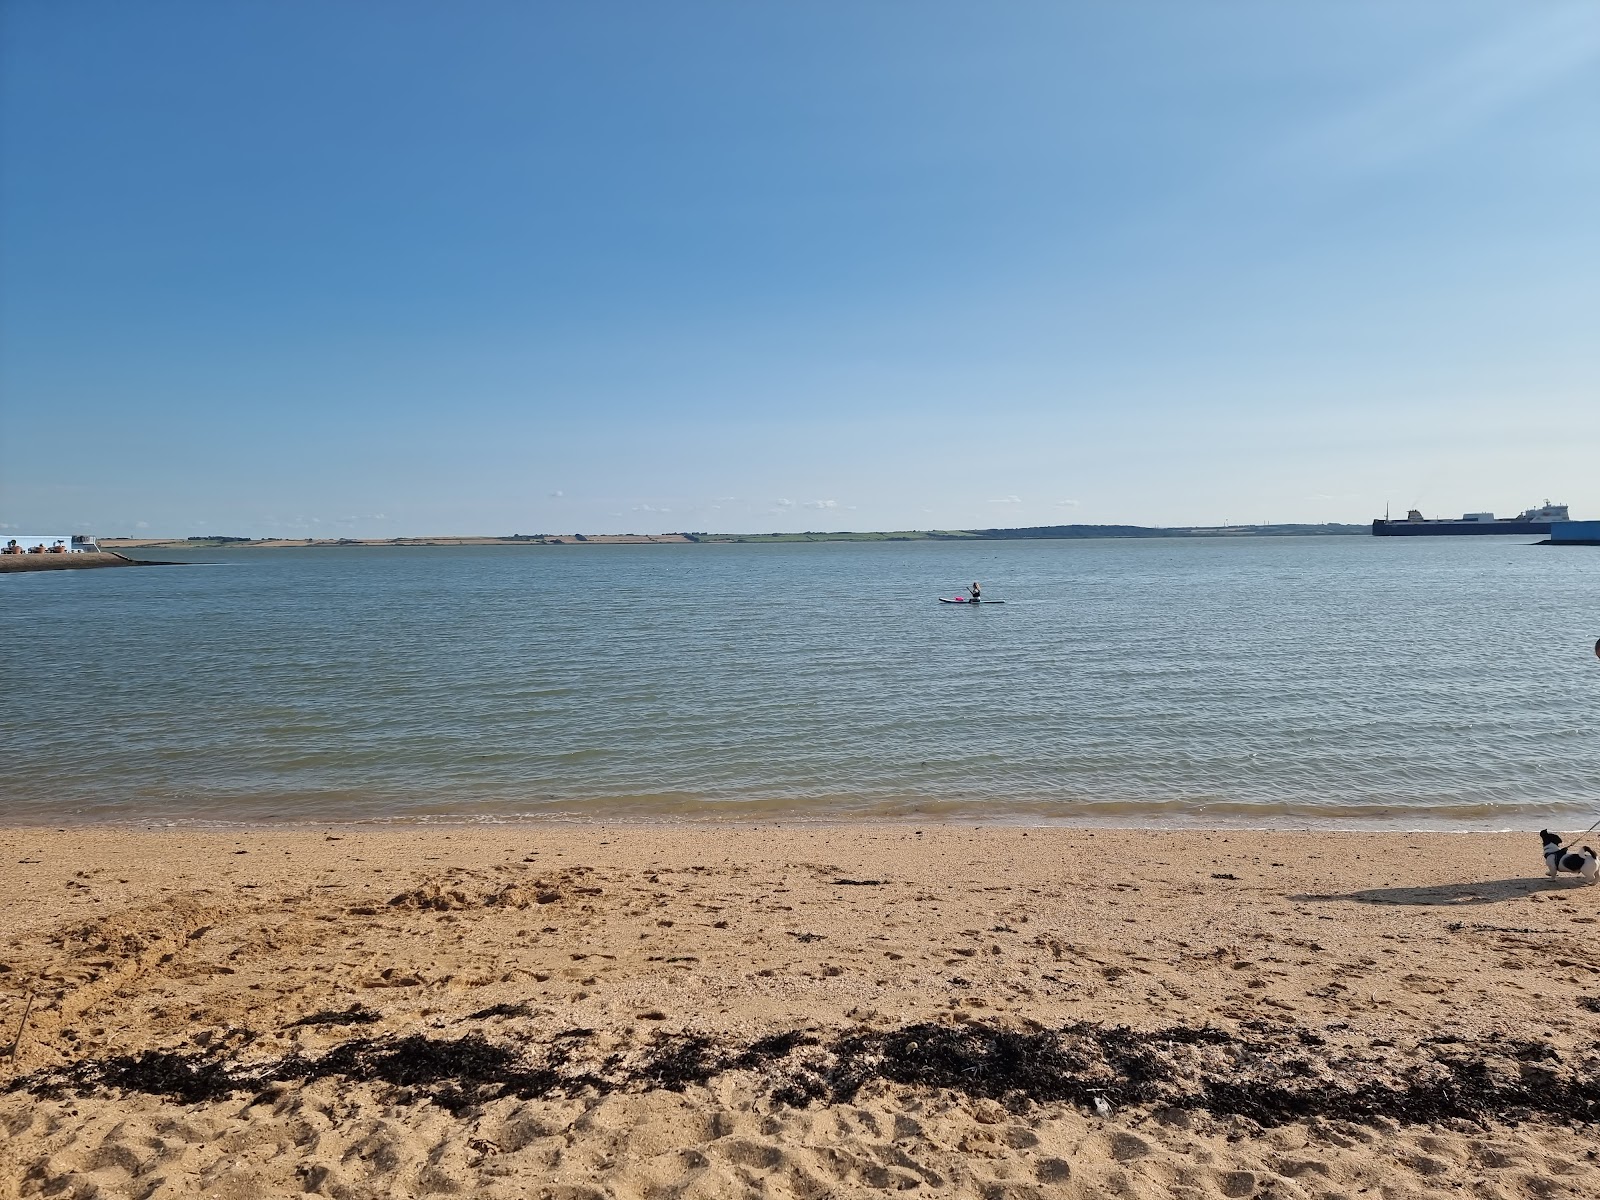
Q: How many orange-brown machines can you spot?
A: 3